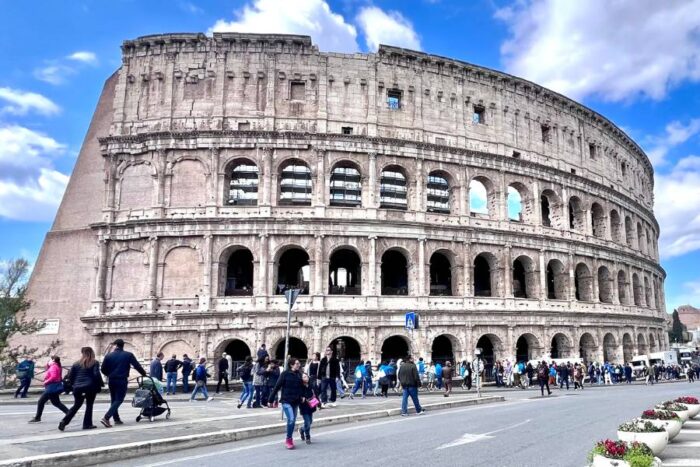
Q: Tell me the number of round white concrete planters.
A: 5